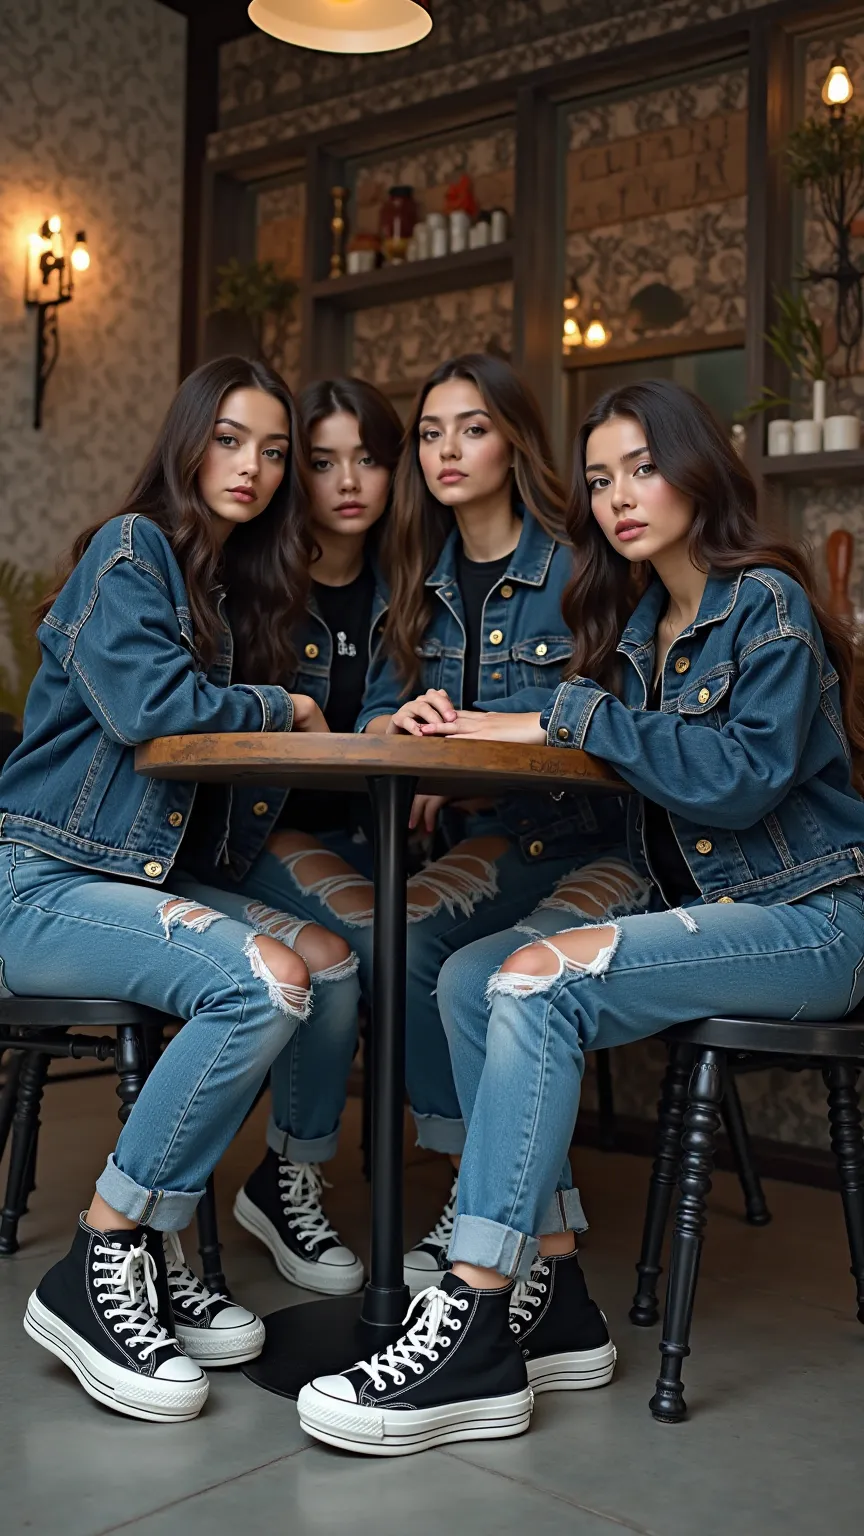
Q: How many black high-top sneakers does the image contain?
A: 6